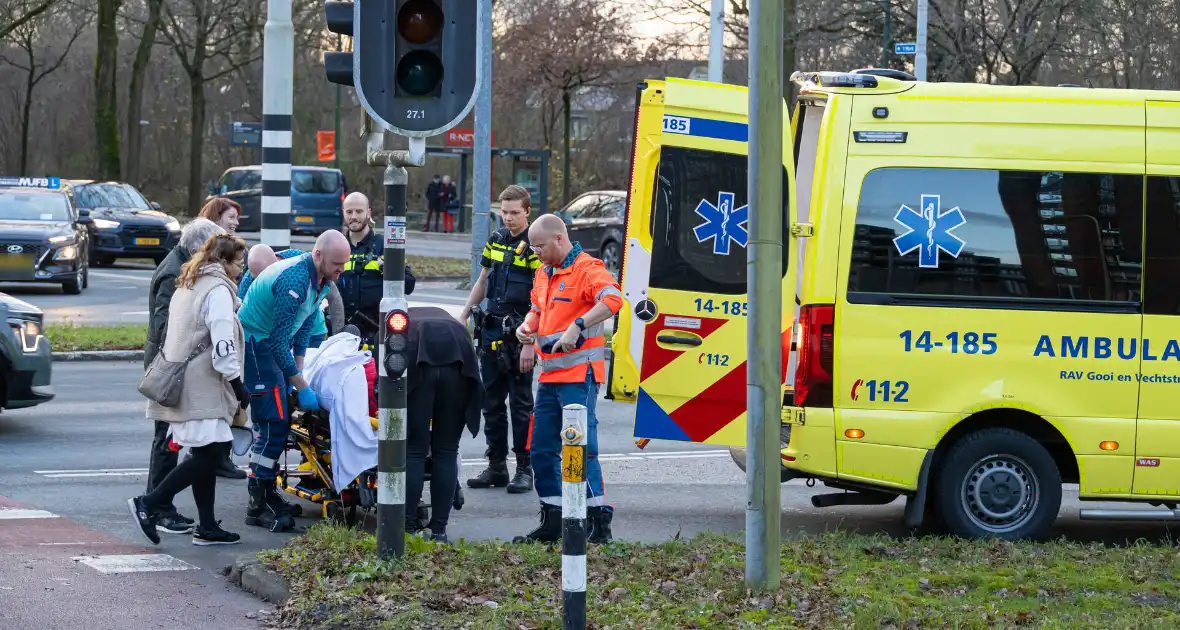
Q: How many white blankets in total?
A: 1